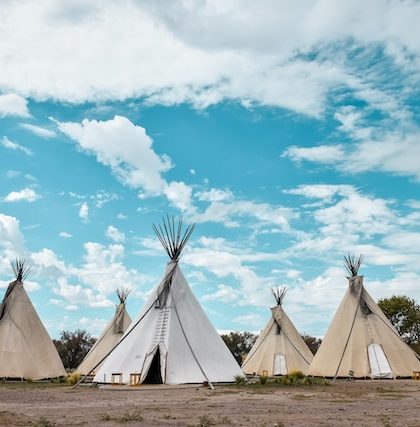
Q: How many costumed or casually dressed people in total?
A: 0